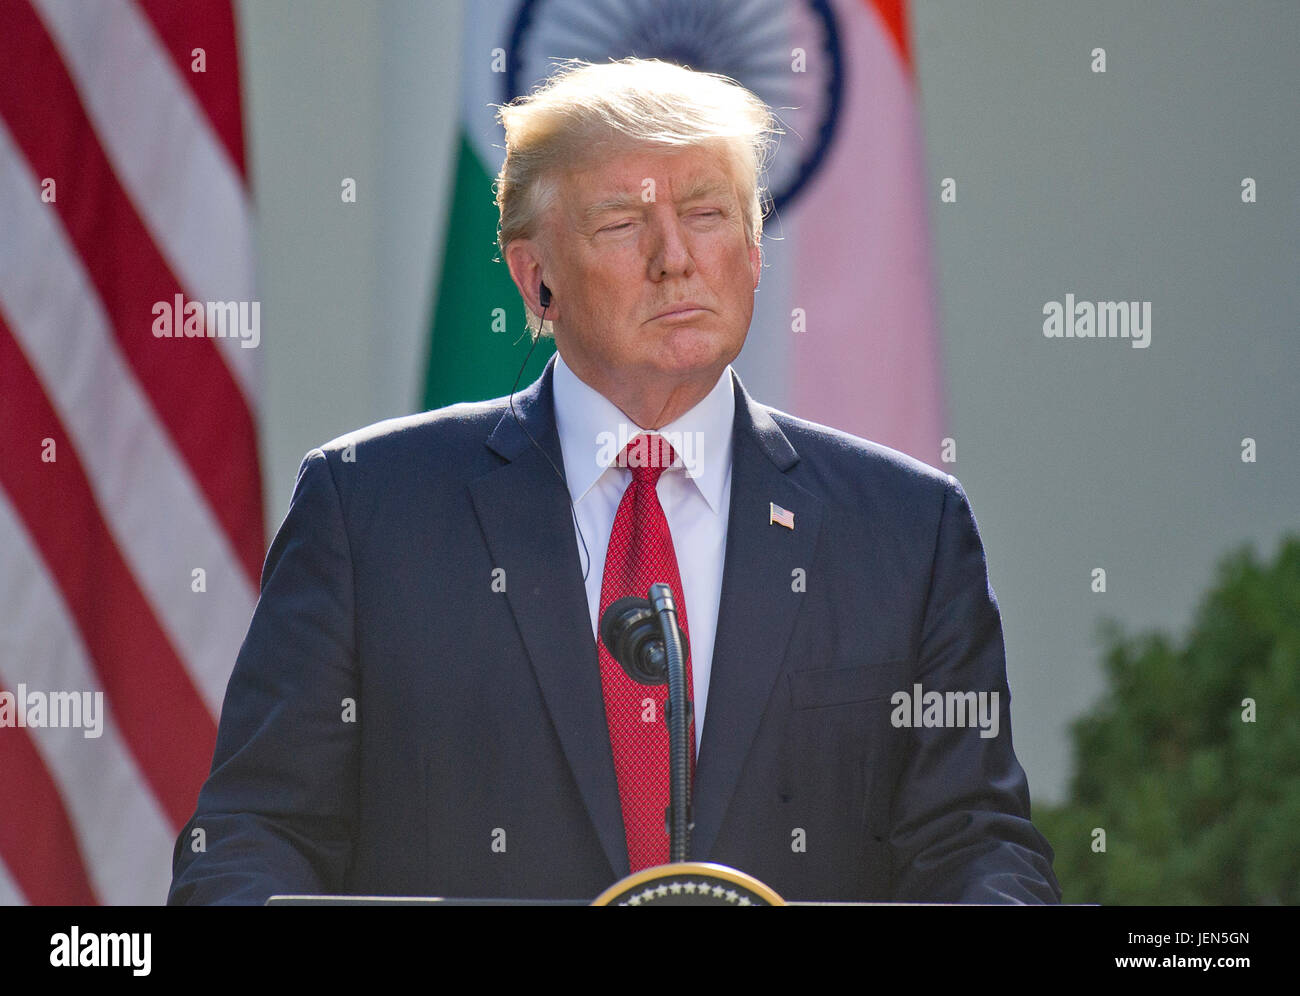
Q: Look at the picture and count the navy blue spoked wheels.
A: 1